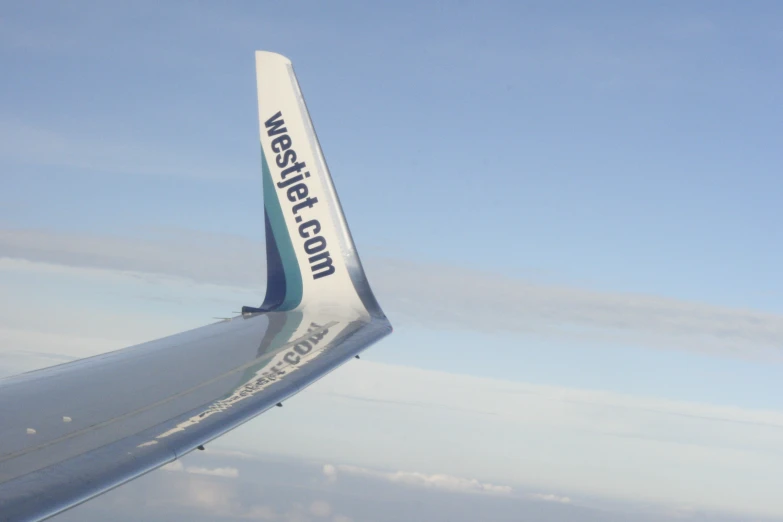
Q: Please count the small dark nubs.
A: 3